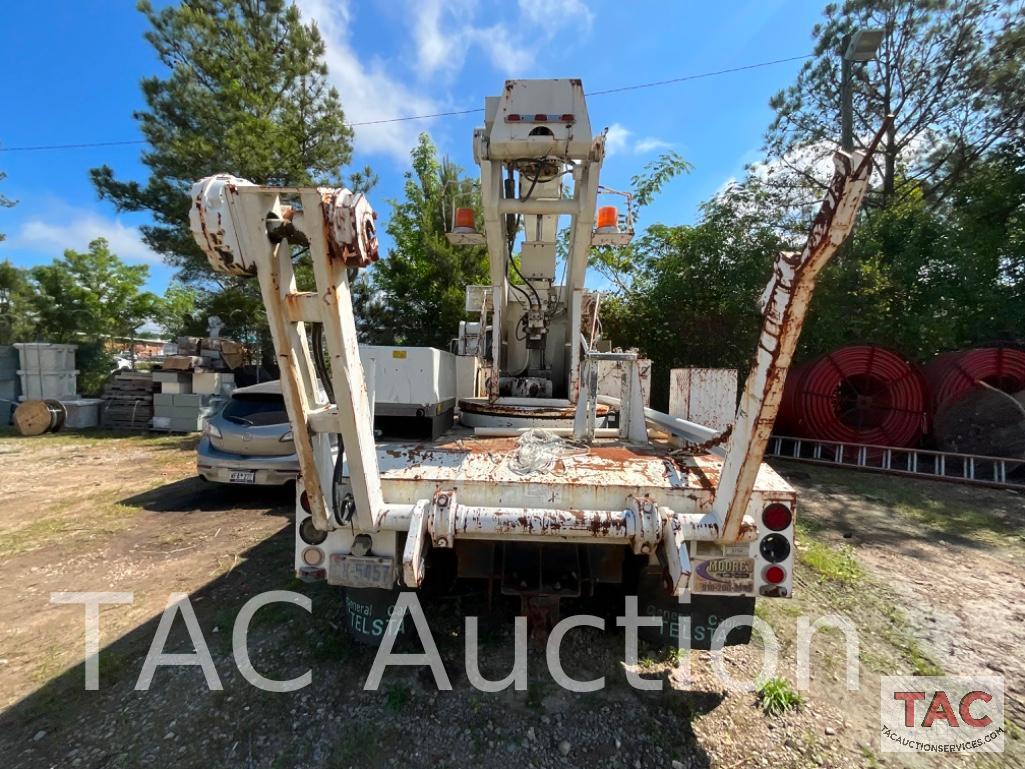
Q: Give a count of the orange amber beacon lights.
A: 2